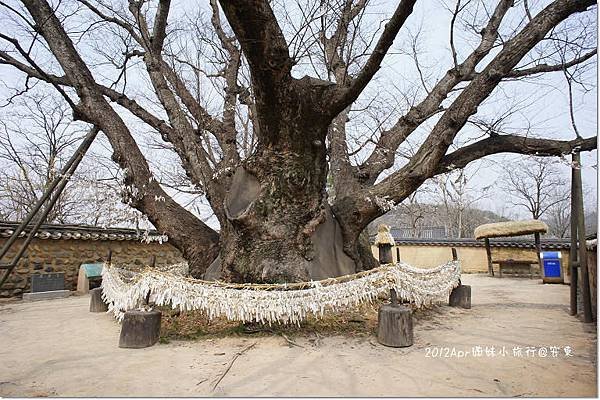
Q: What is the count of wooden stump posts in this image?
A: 4